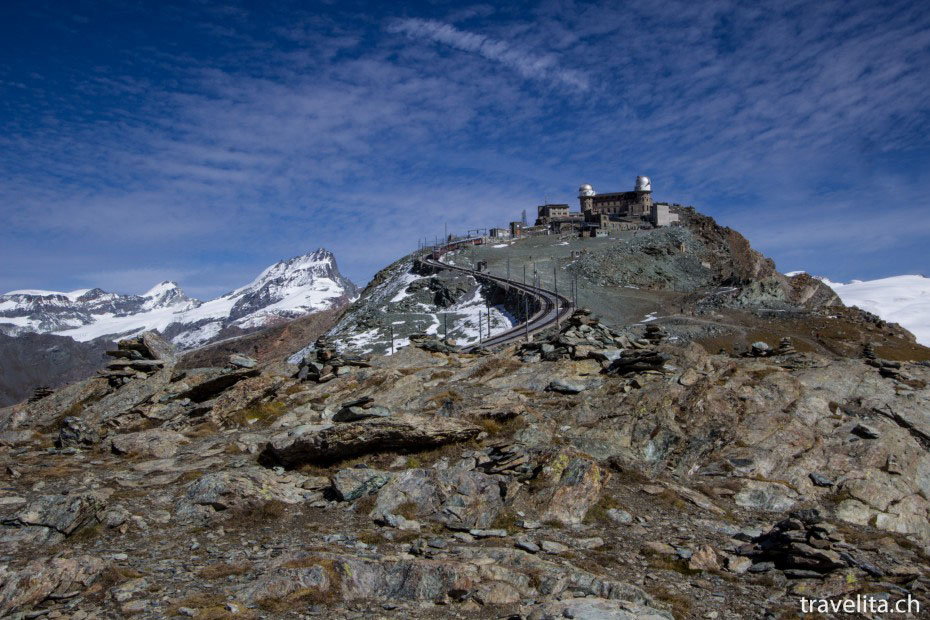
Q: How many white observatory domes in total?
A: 2